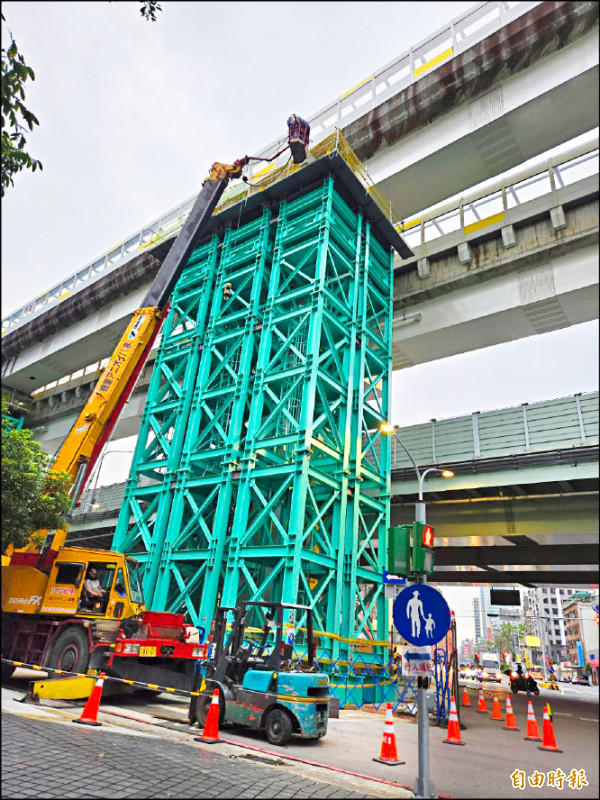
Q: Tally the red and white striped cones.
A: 10